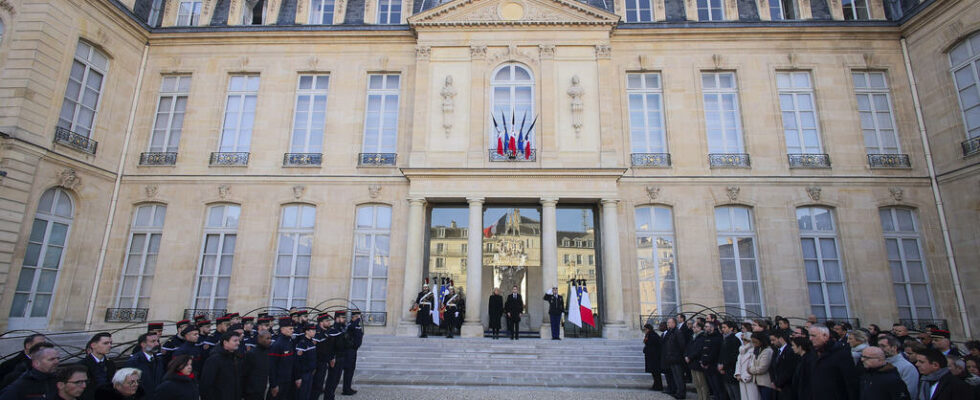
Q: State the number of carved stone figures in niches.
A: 2